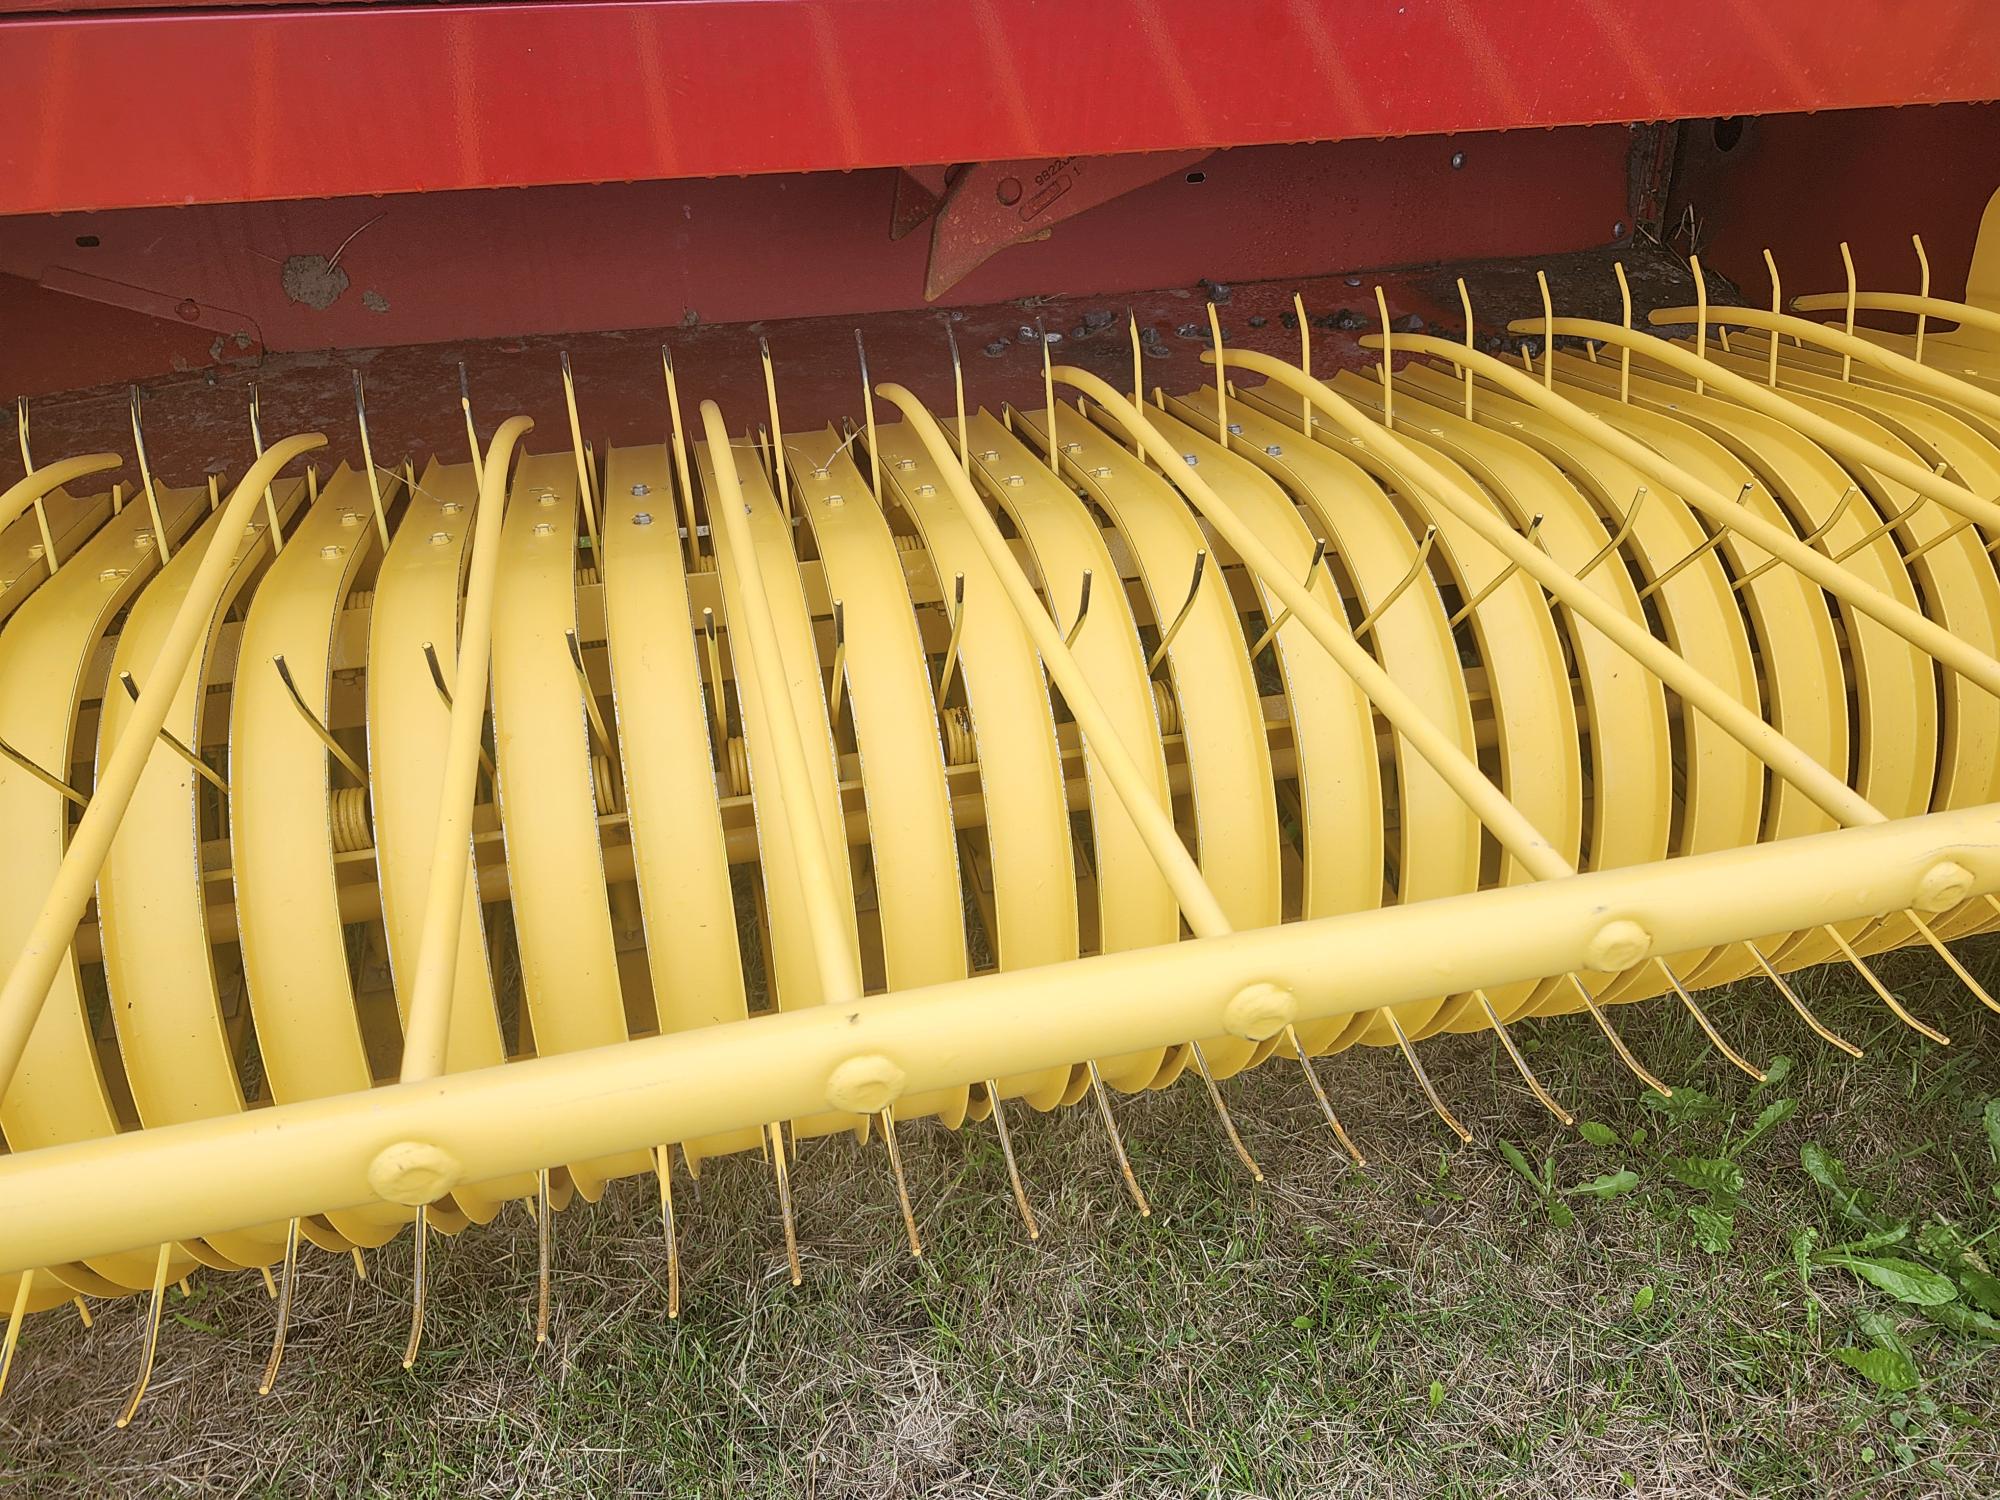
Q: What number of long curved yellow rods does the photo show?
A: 11